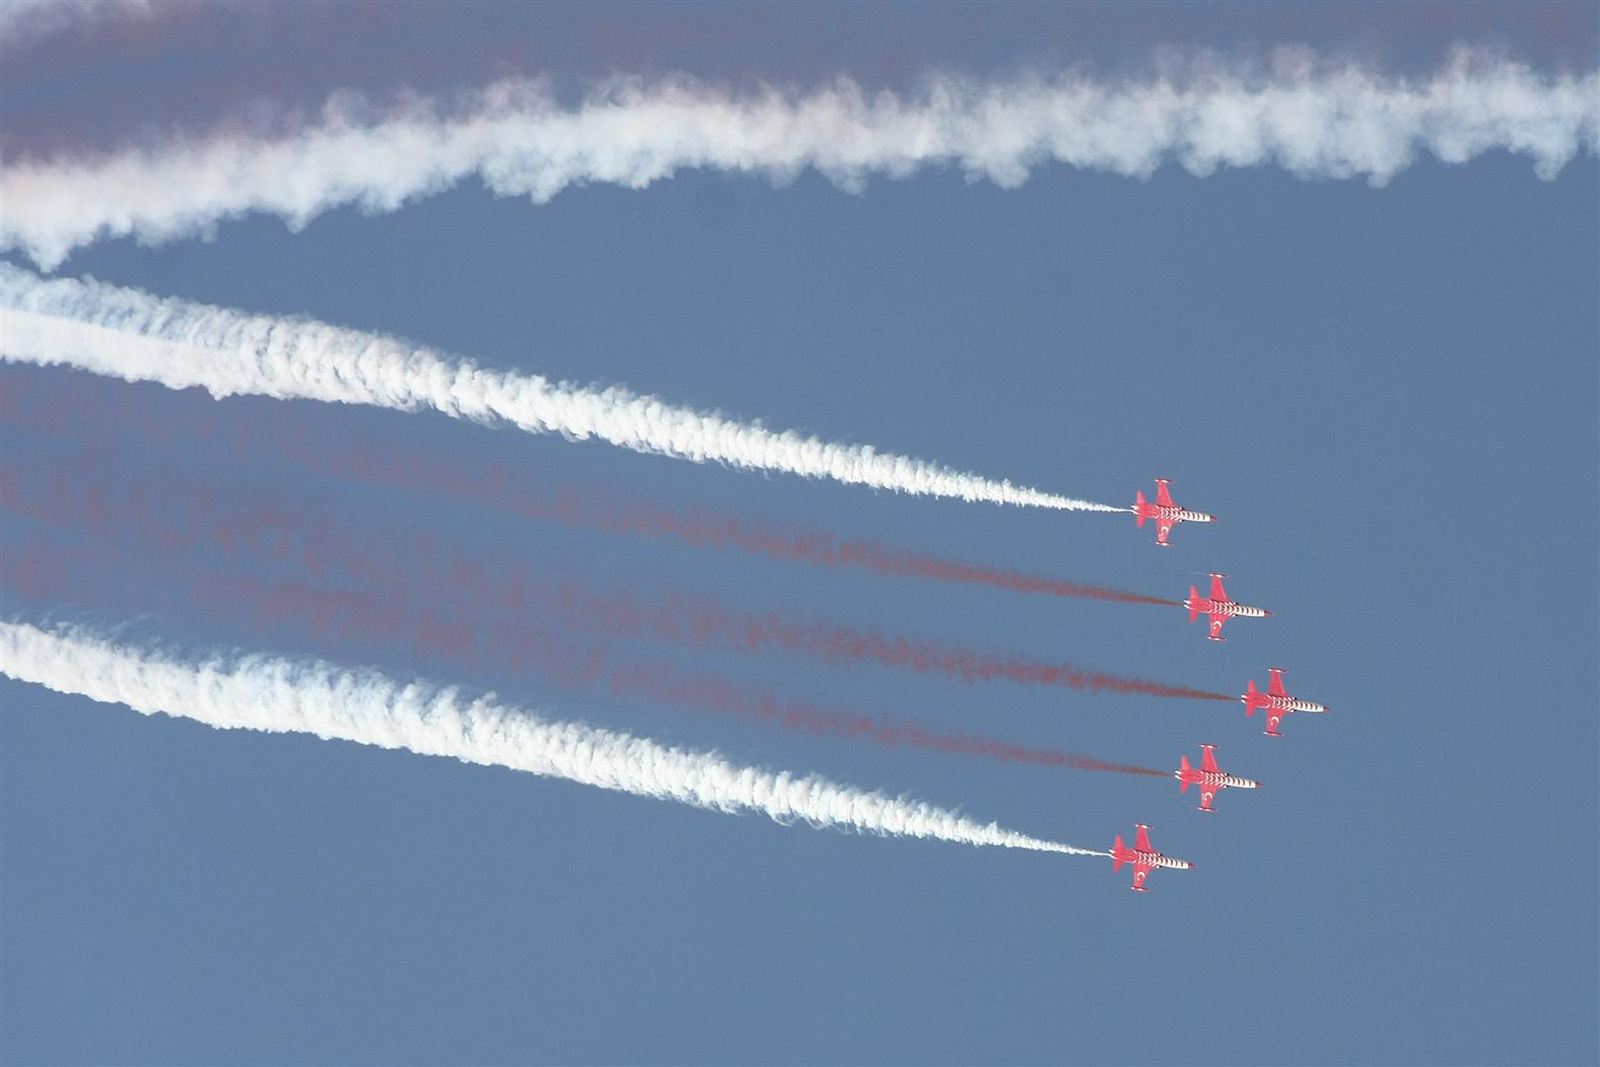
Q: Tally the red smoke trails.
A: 3